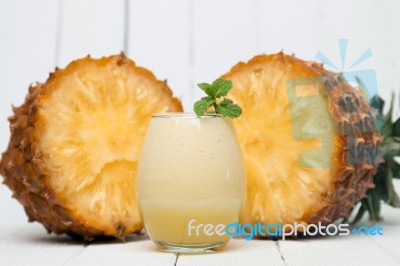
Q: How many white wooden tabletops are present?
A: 1